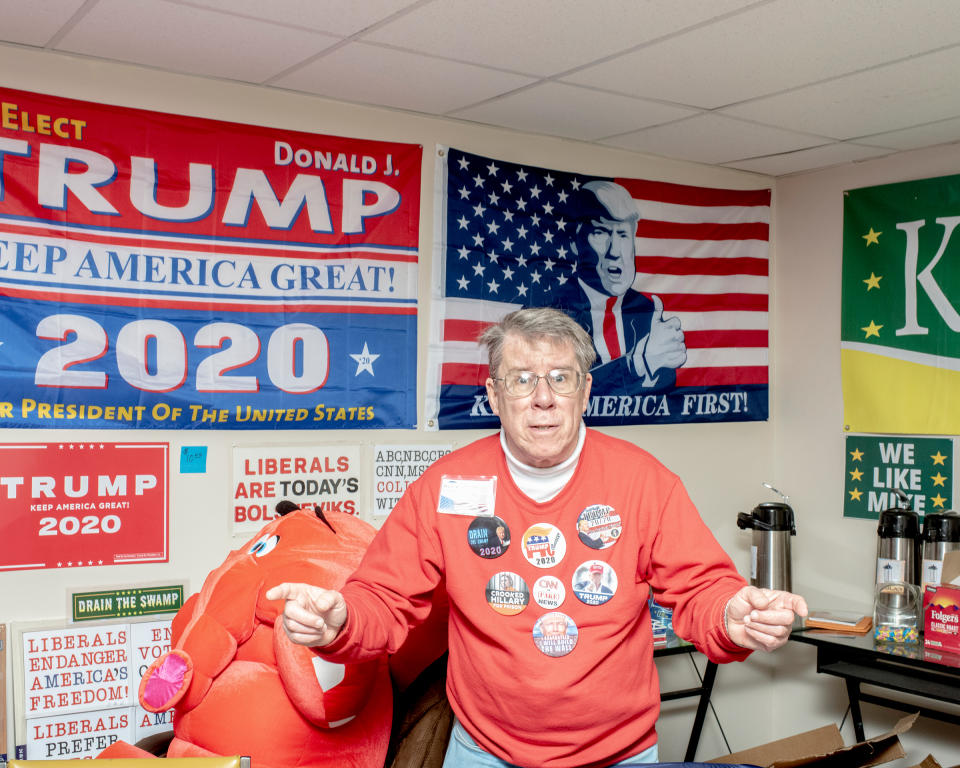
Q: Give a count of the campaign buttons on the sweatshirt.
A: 7